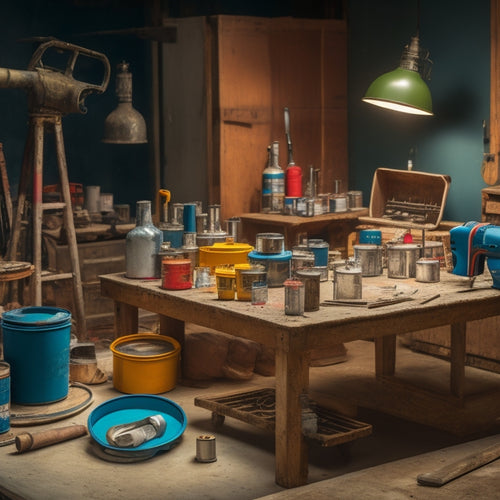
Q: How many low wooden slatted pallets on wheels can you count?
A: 1